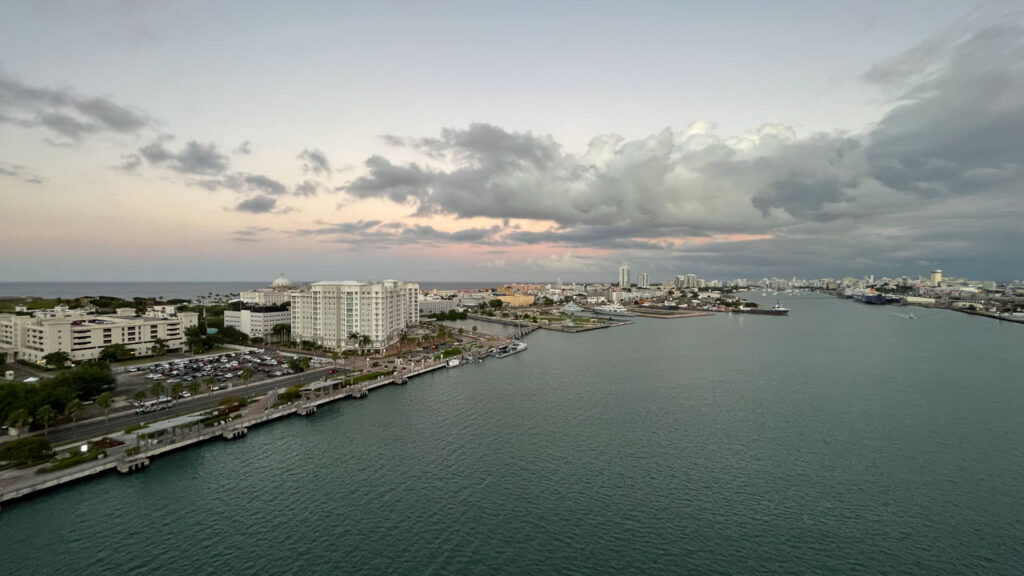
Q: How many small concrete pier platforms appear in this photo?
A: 5